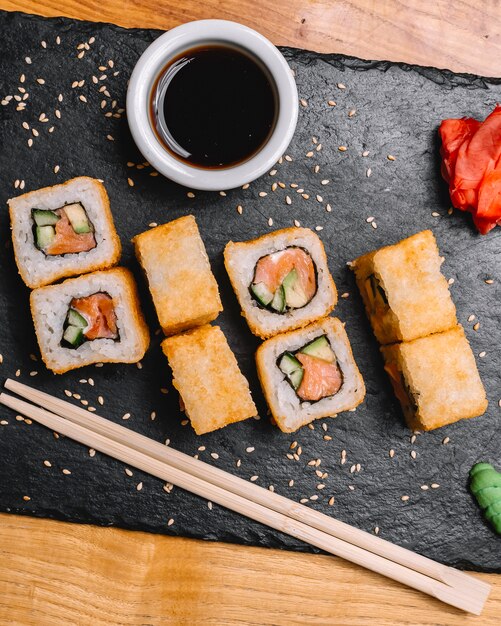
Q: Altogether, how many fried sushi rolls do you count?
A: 8